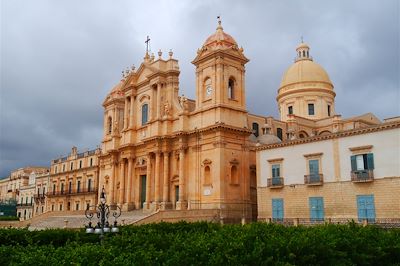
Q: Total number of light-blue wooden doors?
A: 3